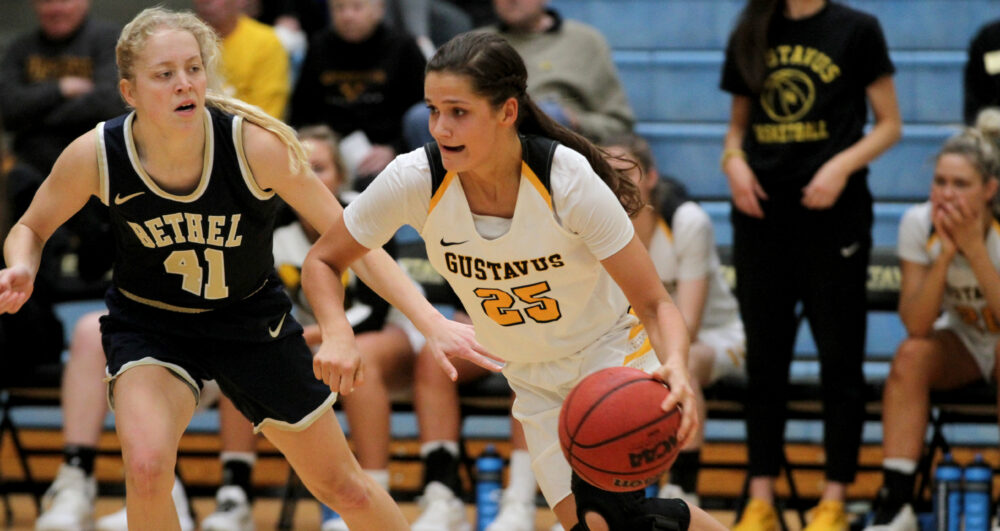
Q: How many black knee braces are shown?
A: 1